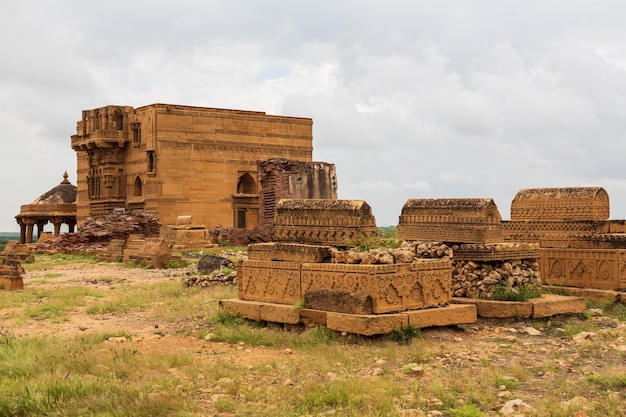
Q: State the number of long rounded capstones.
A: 3